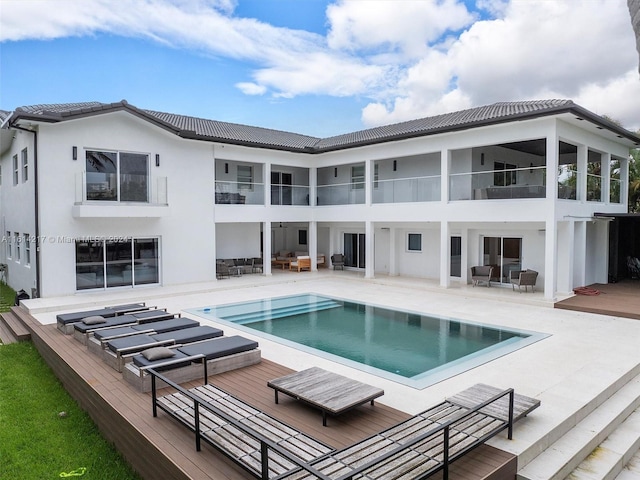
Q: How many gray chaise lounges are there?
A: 5